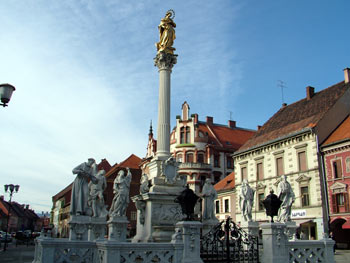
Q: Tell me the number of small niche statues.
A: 6